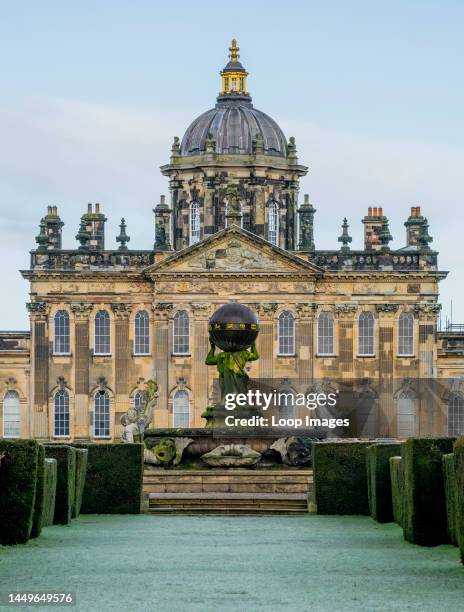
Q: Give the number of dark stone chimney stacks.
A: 6